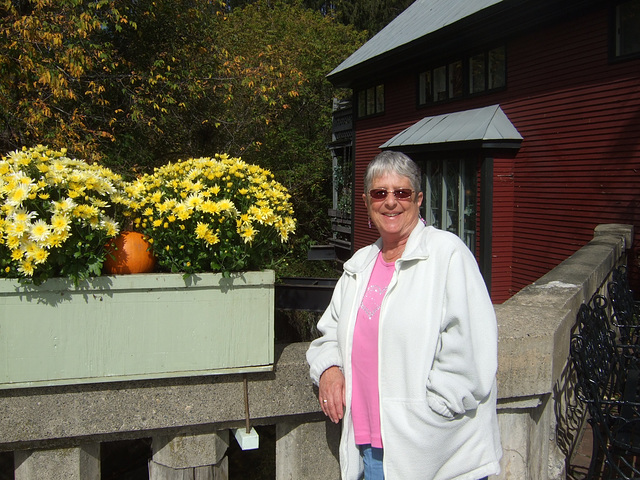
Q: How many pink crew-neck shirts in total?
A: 1